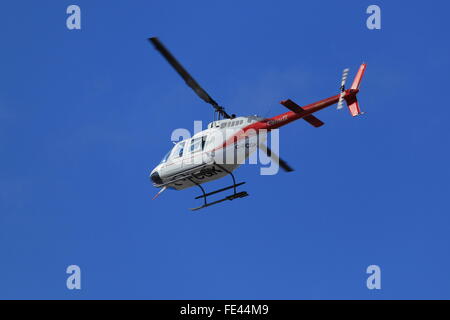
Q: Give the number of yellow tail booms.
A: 0